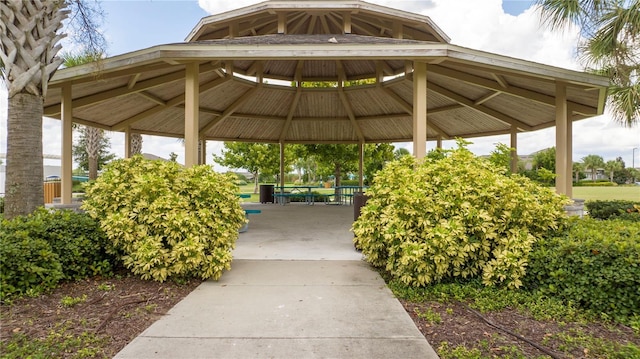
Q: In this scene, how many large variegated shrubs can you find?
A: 2